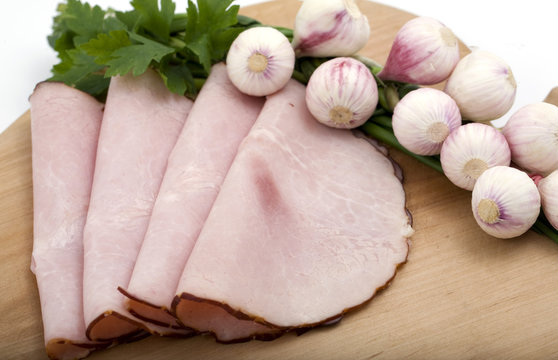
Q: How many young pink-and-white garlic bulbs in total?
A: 10